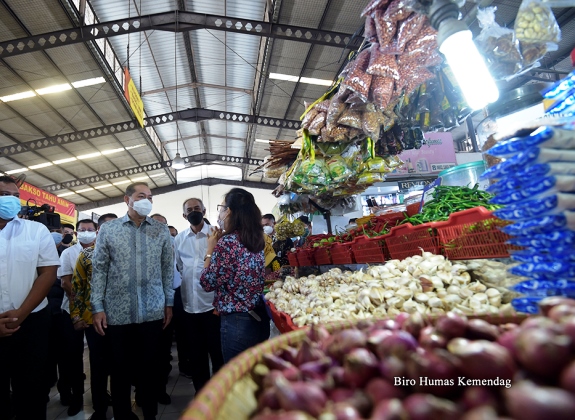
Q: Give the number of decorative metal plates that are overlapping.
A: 0